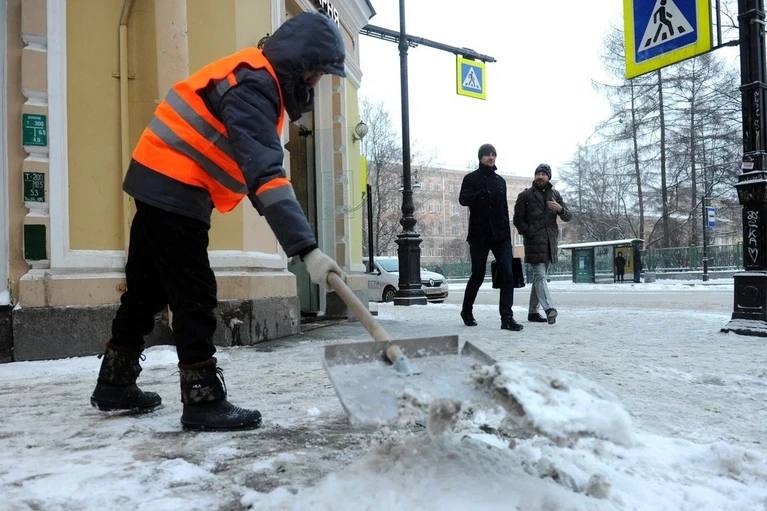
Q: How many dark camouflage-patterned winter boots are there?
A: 2